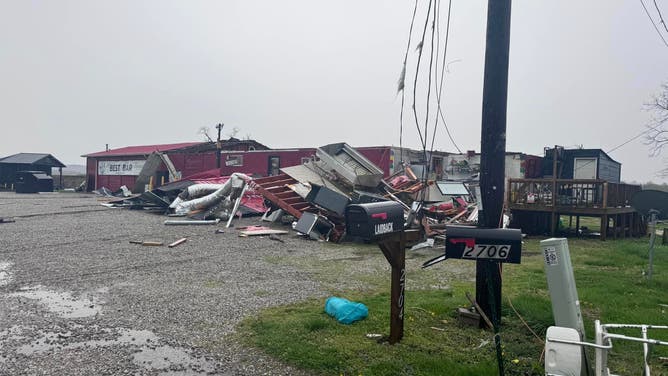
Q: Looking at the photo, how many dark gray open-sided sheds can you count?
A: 1